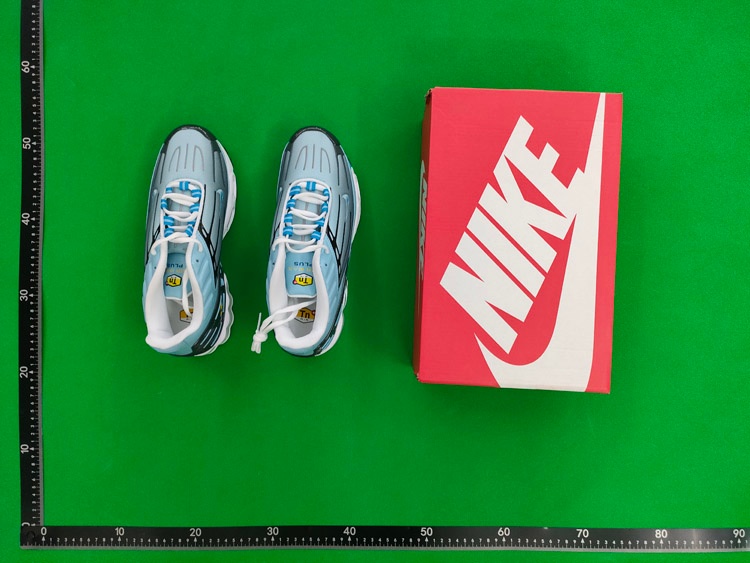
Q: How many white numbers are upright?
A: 10